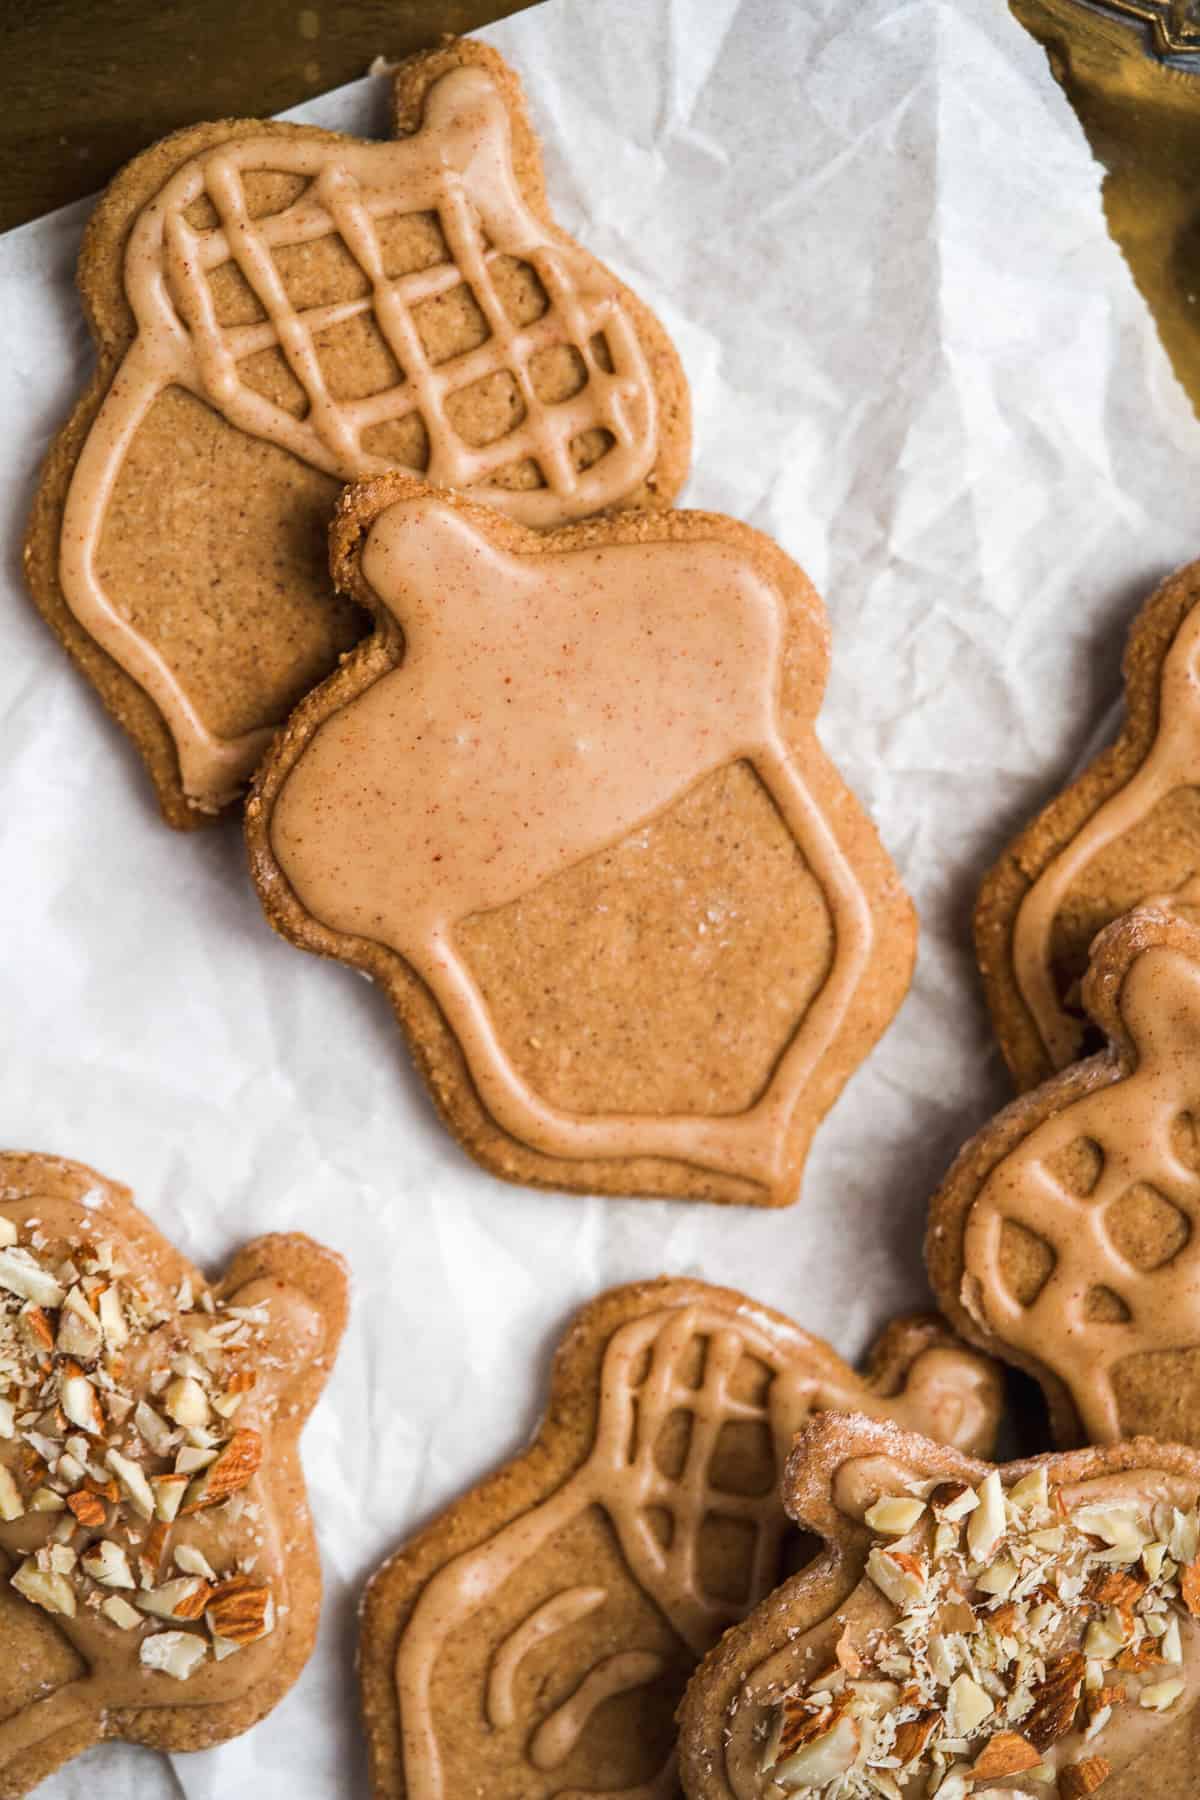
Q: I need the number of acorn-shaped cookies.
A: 7